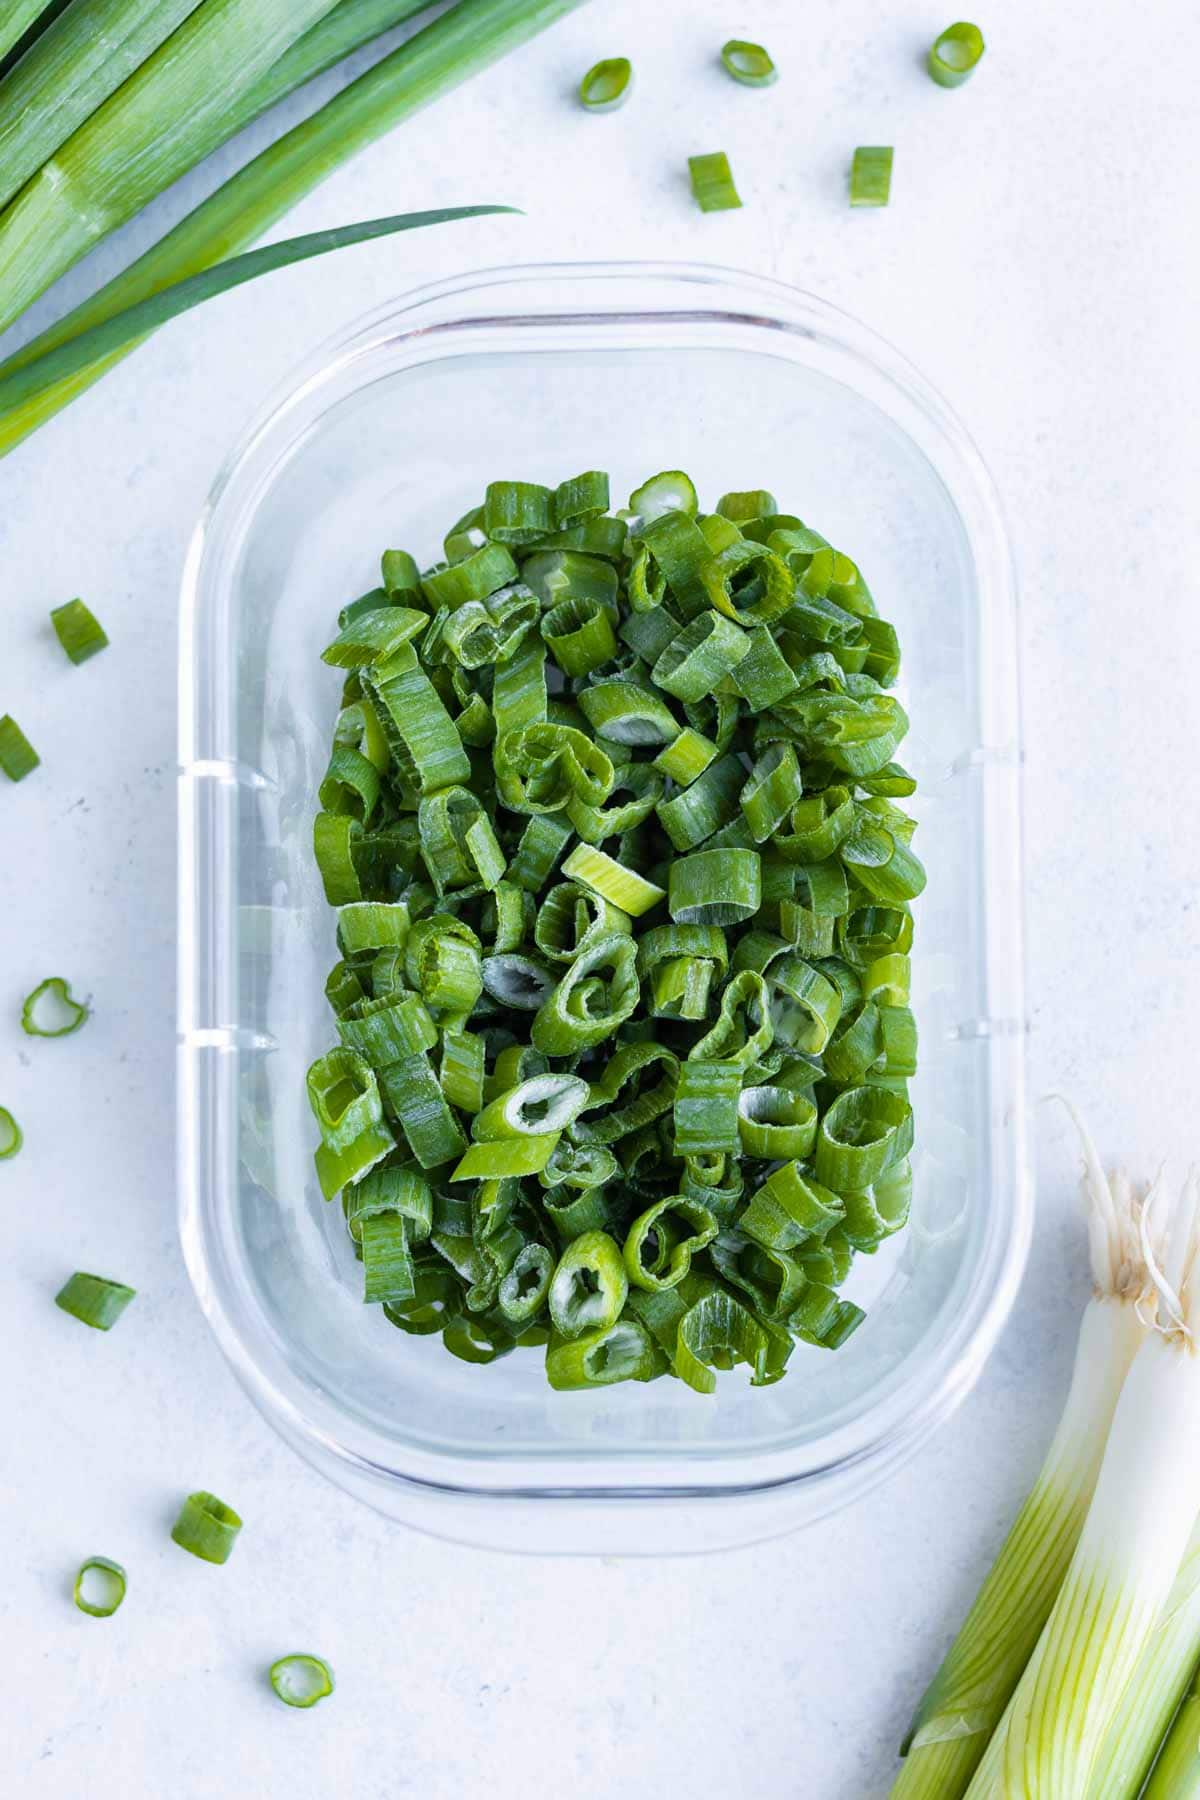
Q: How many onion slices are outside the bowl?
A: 13